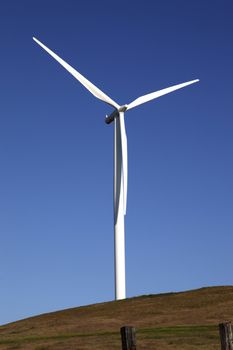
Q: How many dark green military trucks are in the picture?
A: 0